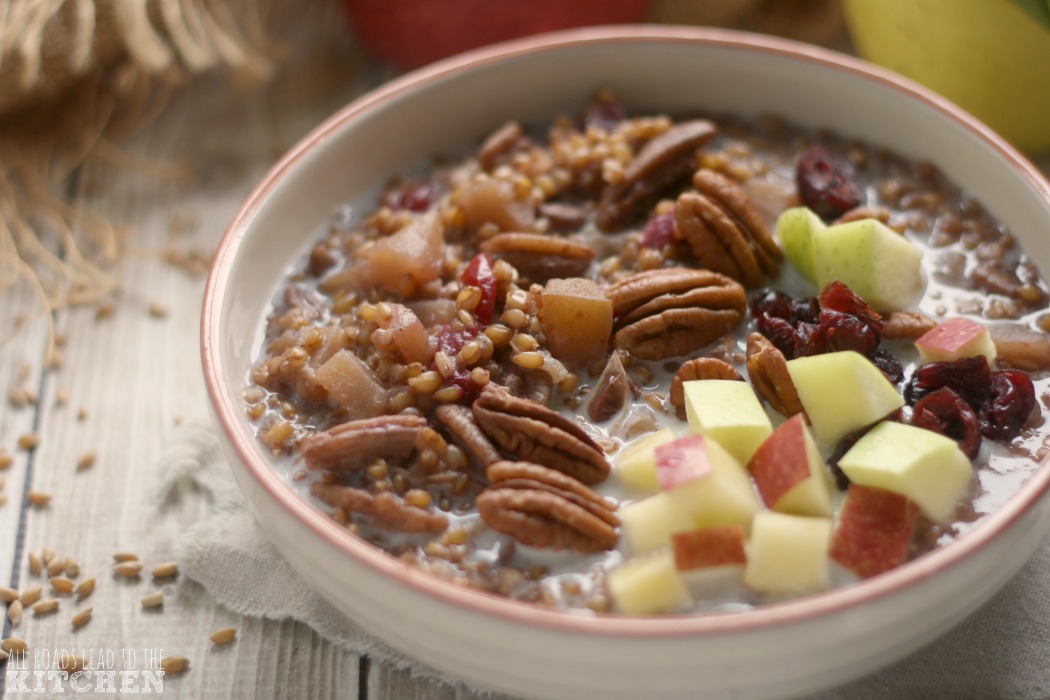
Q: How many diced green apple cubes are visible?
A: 5